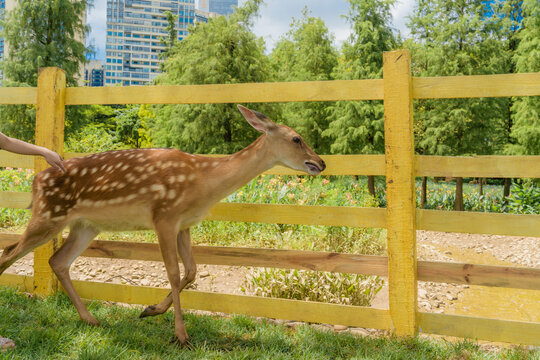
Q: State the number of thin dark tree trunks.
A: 5